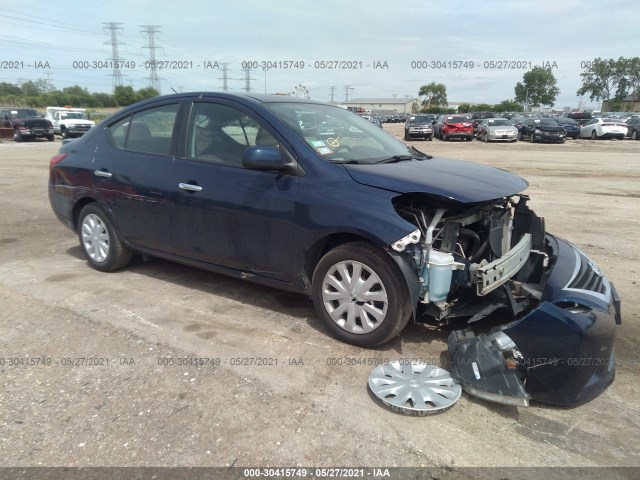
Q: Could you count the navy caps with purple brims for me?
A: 0